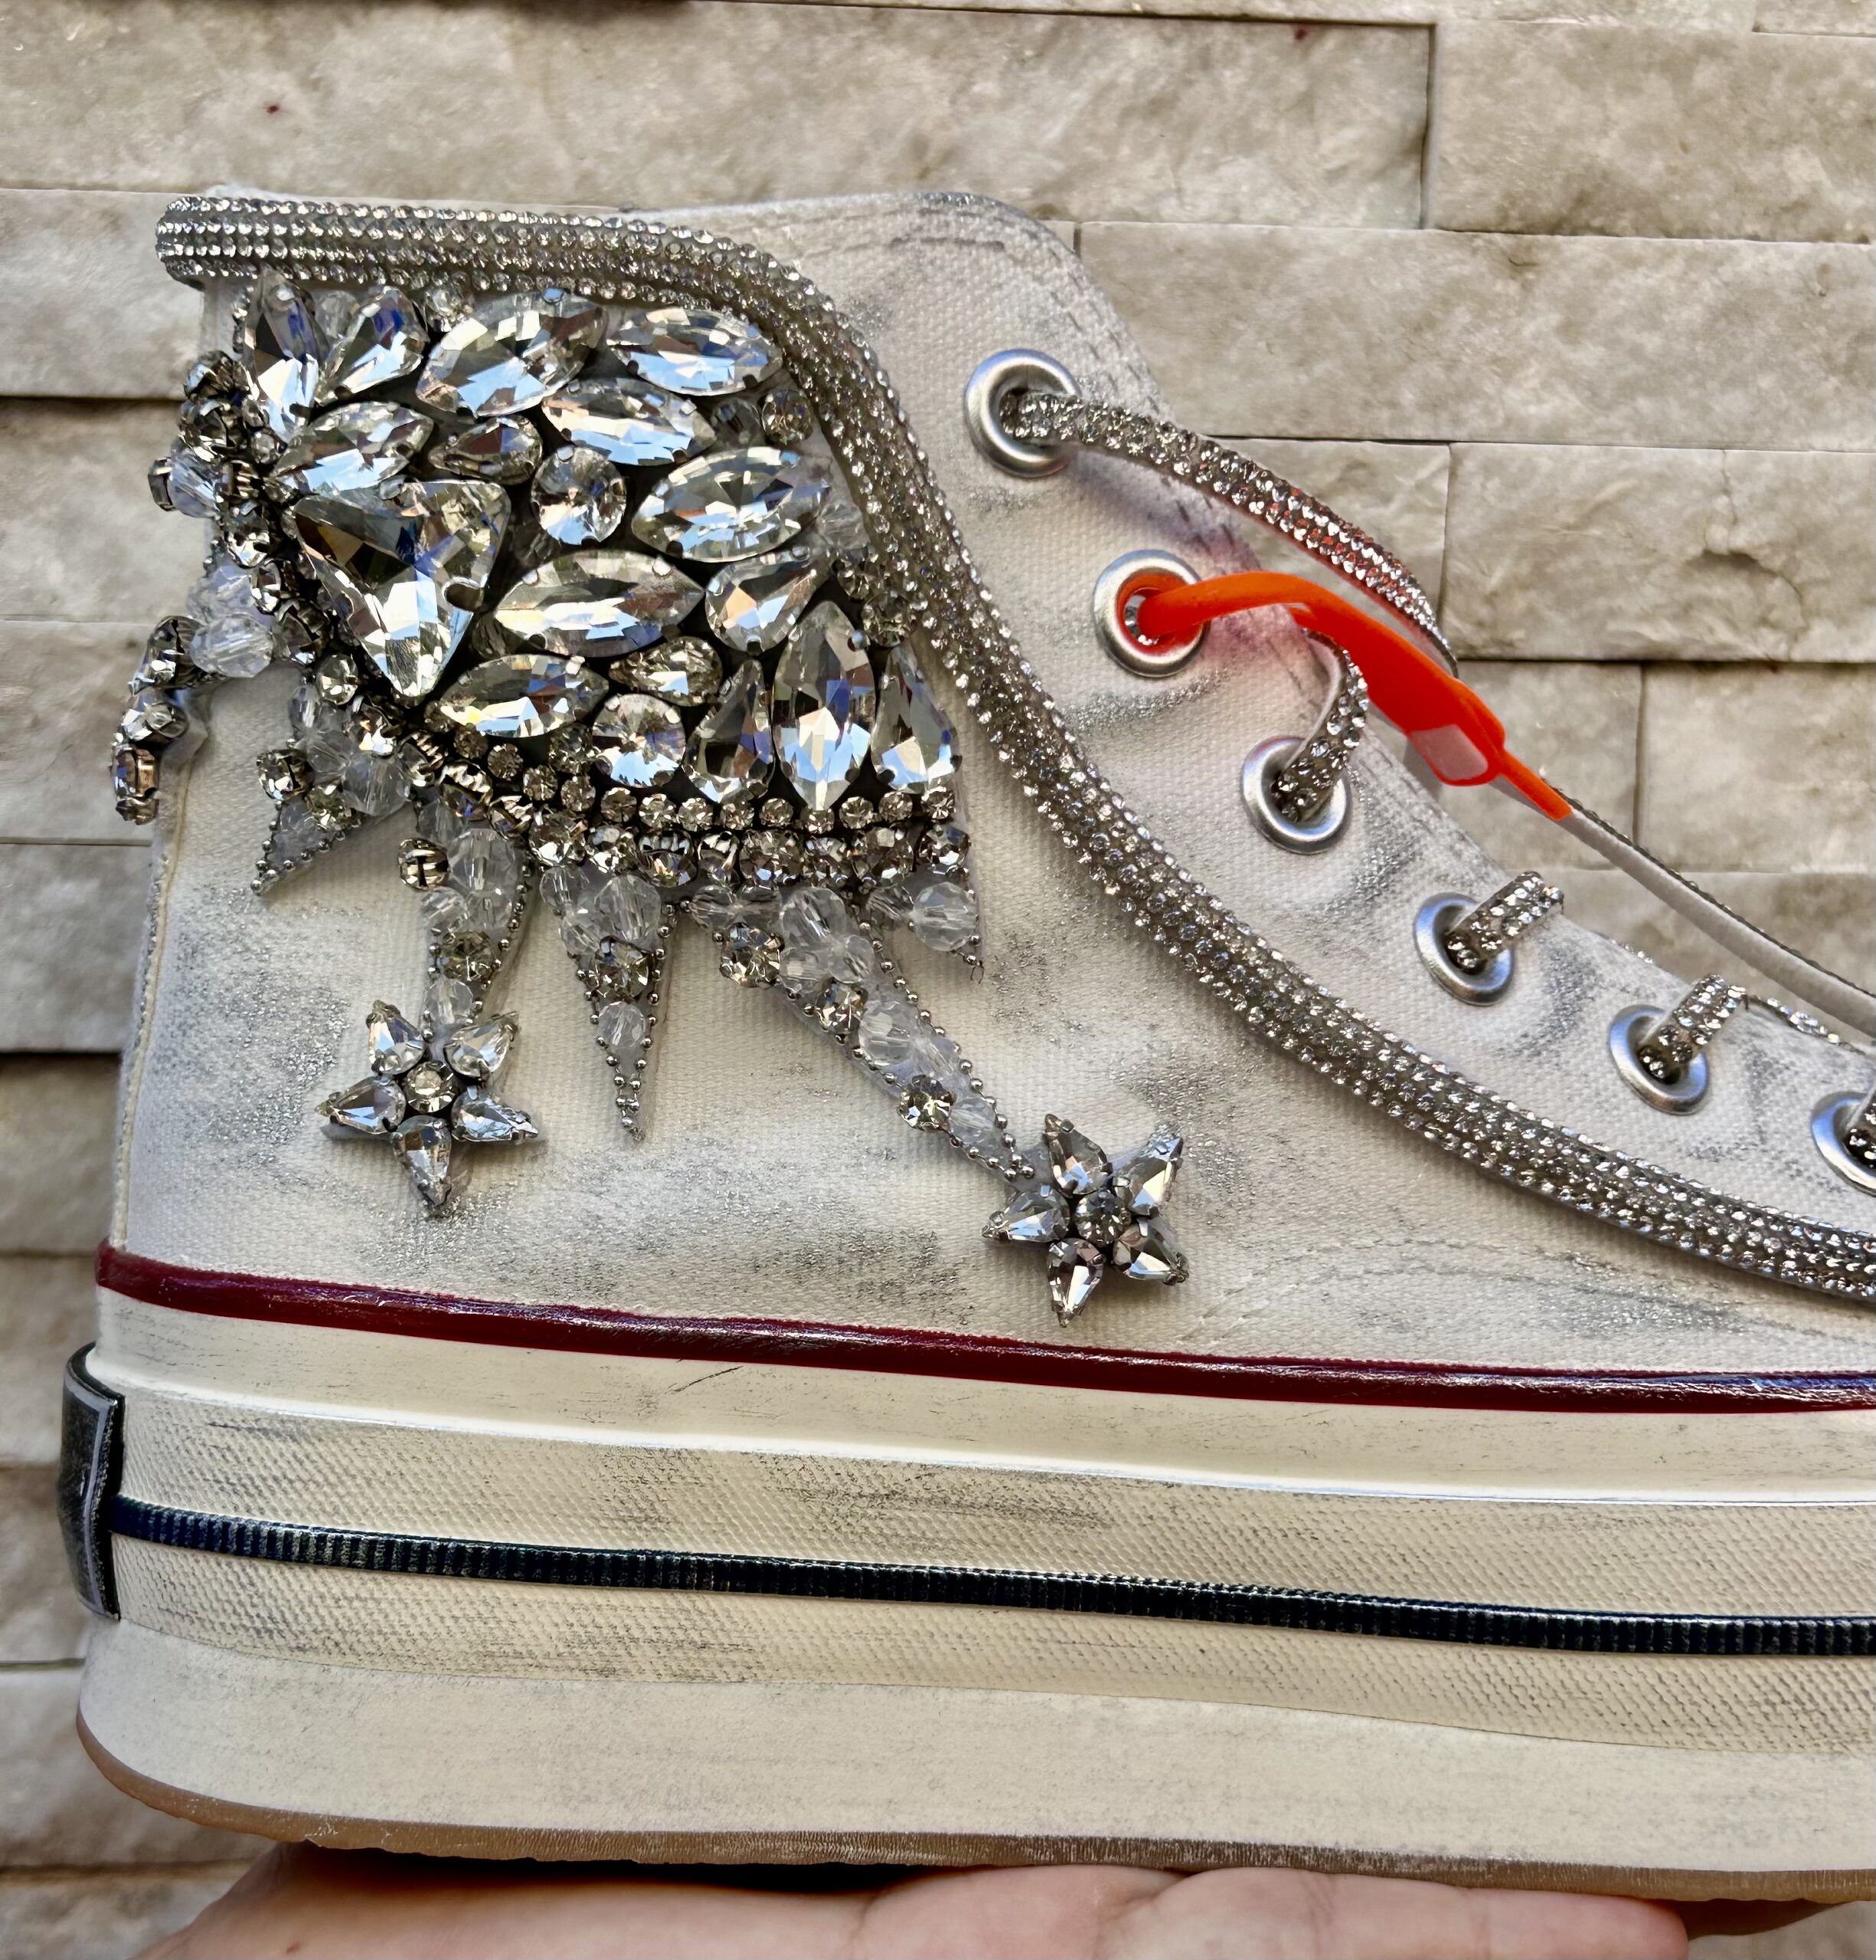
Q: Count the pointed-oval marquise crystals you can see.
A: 9